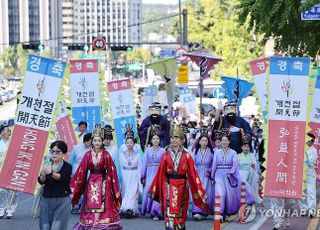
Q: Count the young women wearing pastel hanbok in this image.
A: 5